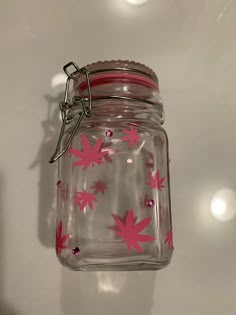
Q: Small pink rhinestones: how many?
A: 4